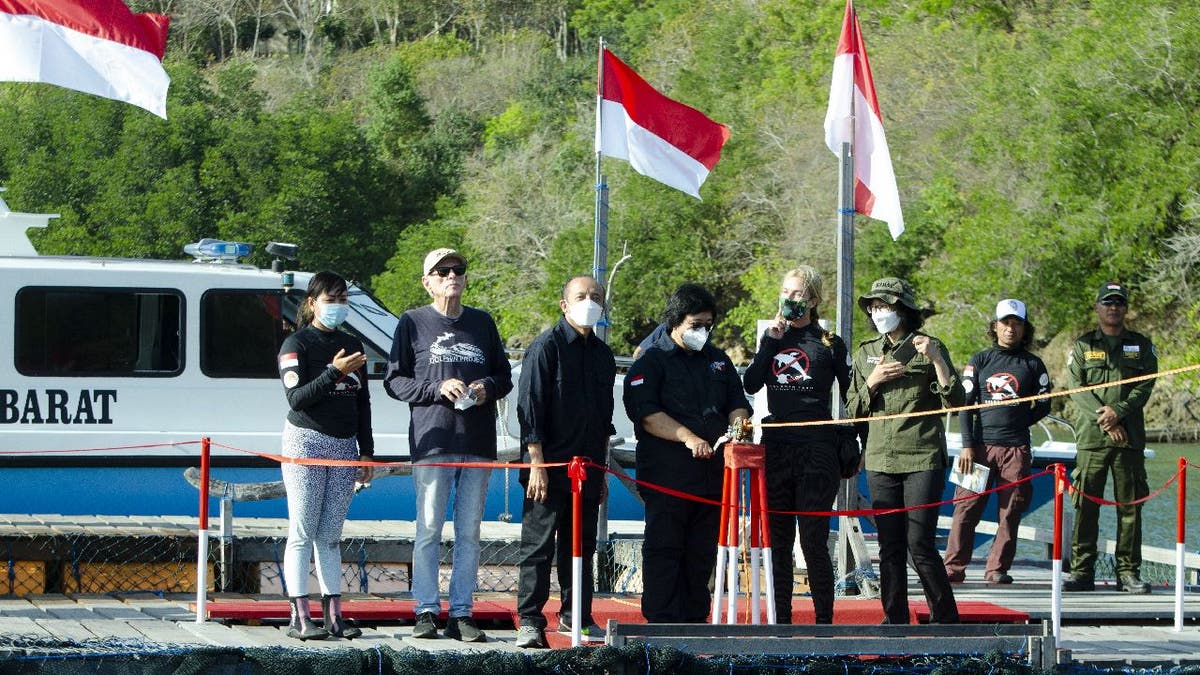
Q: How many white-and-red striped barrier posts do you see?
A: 4